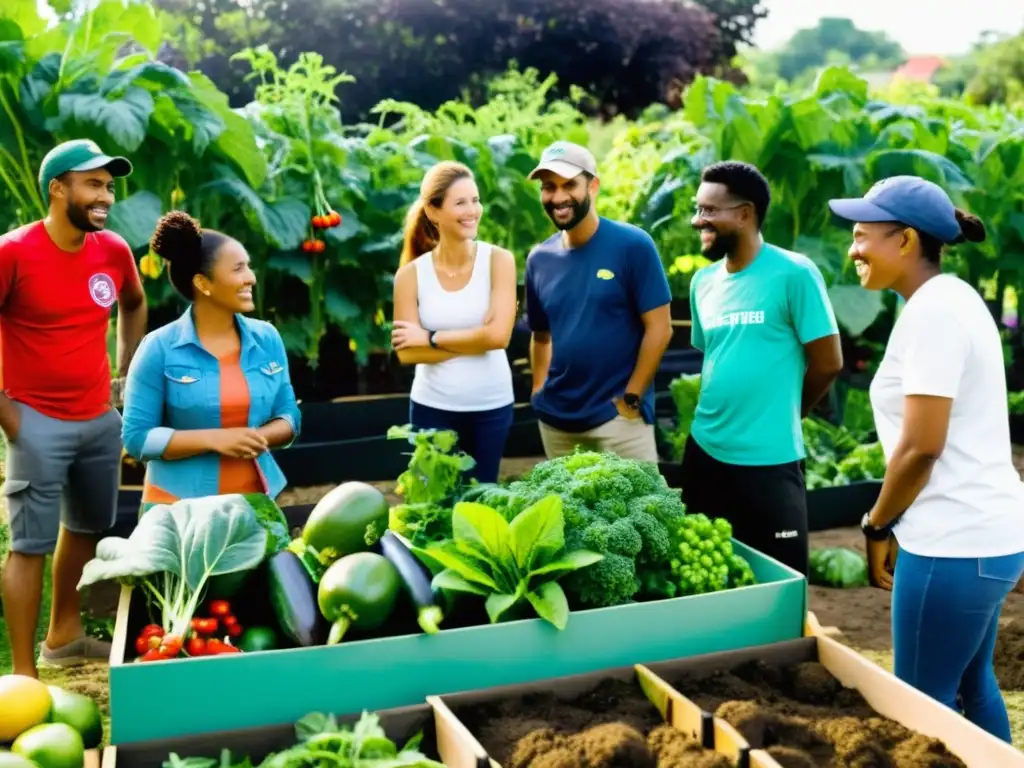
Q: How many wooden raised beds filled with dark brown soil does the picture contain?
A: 2